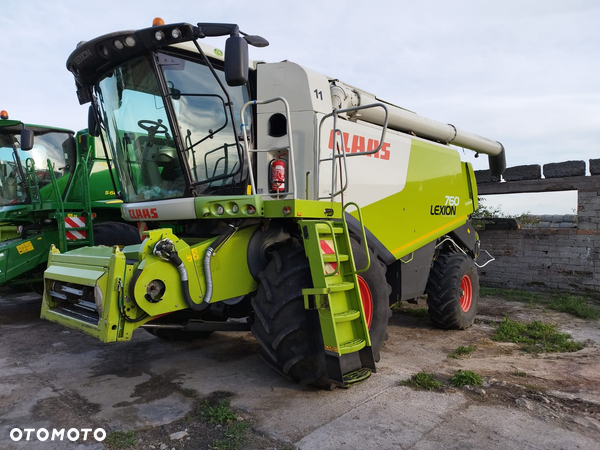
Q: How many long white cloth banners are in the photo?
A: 0